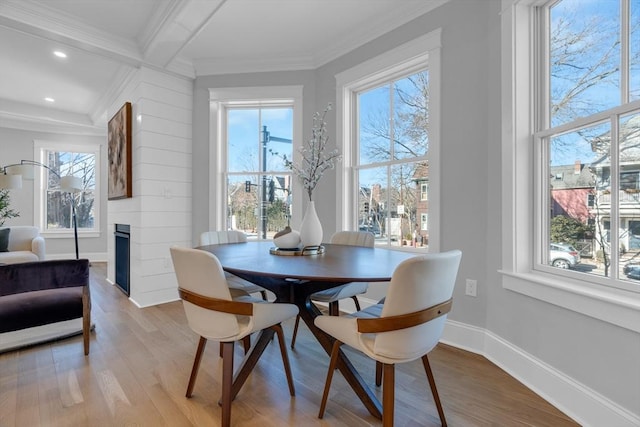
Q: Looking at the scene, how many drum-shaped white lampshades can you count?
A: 3